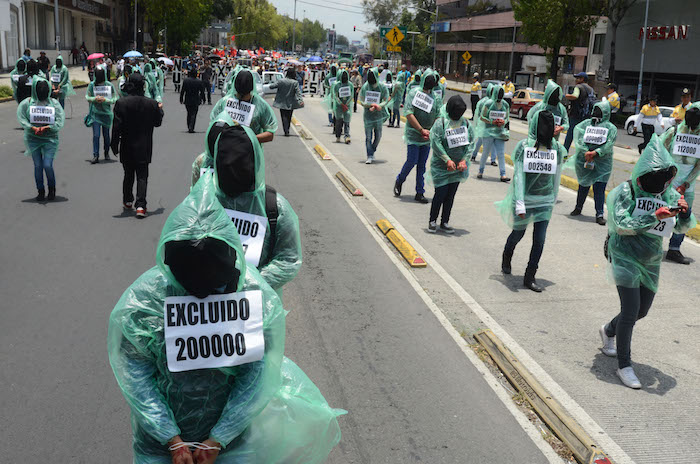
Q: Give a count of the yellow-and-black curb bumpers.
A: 6